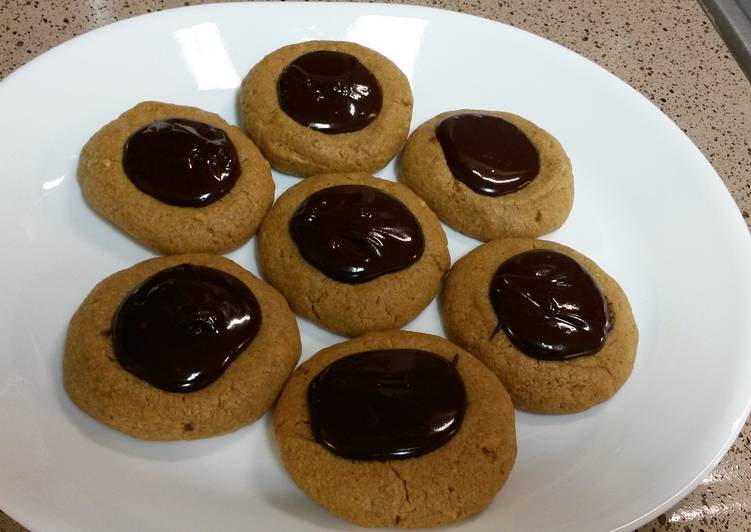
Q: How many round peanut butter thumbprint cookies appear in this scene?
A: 7